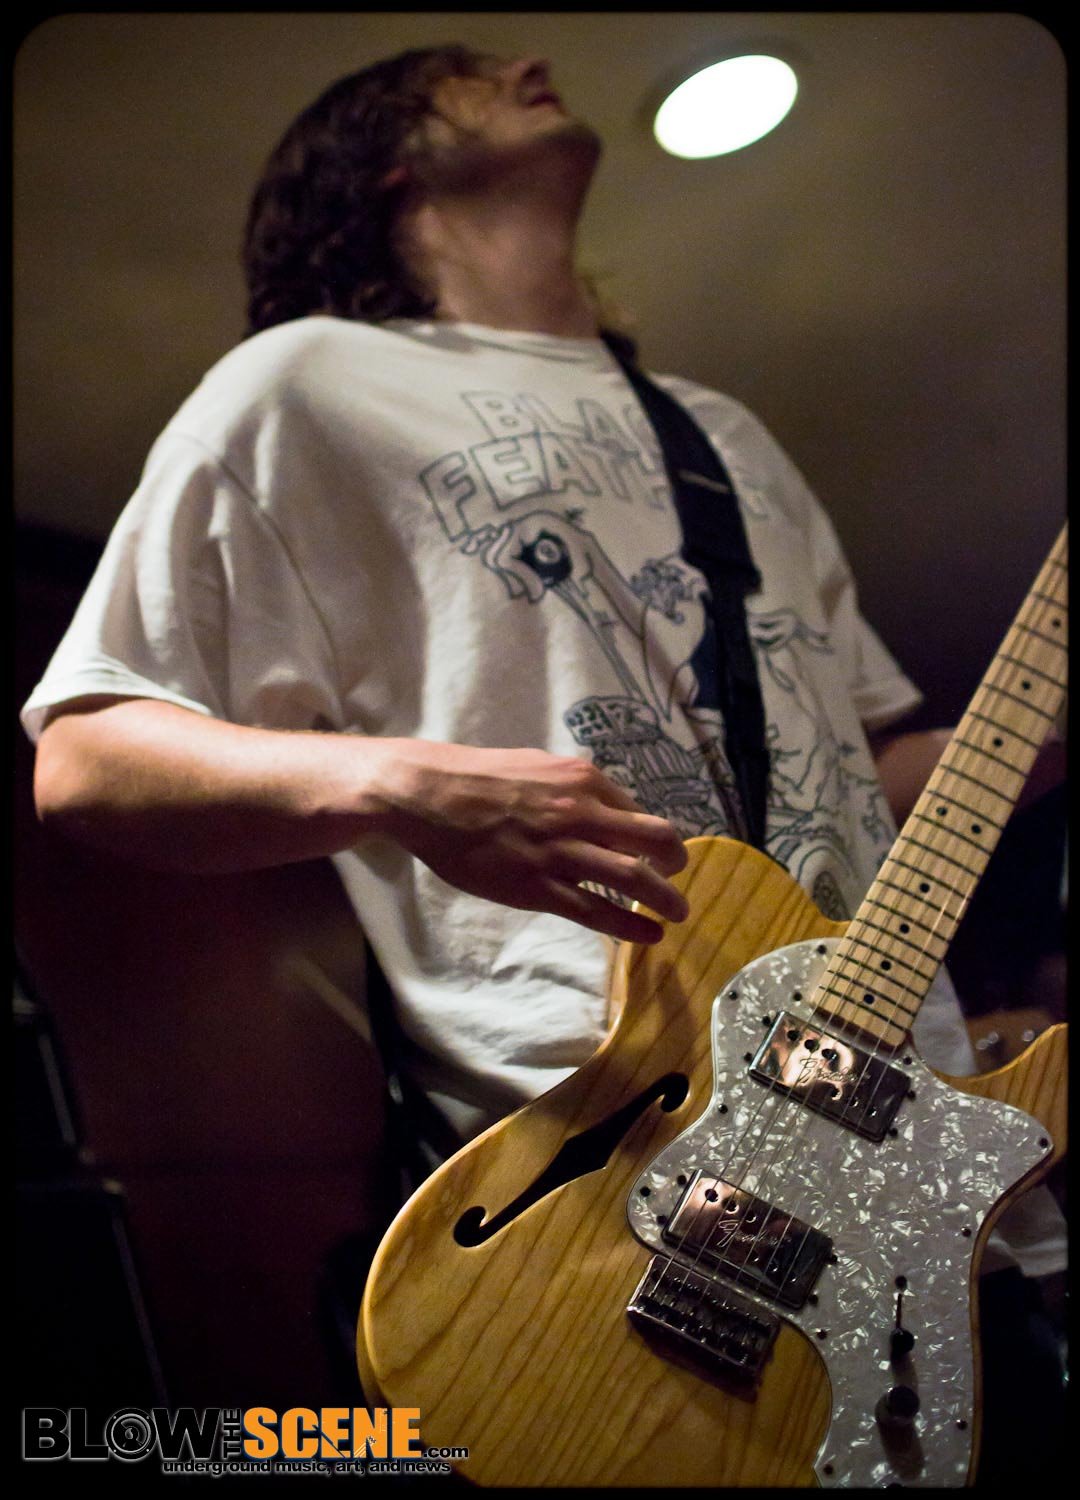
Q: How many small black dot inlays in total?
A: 9